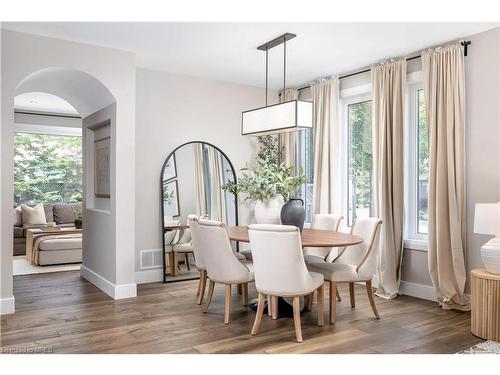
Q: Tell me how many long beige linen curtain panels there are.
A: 4